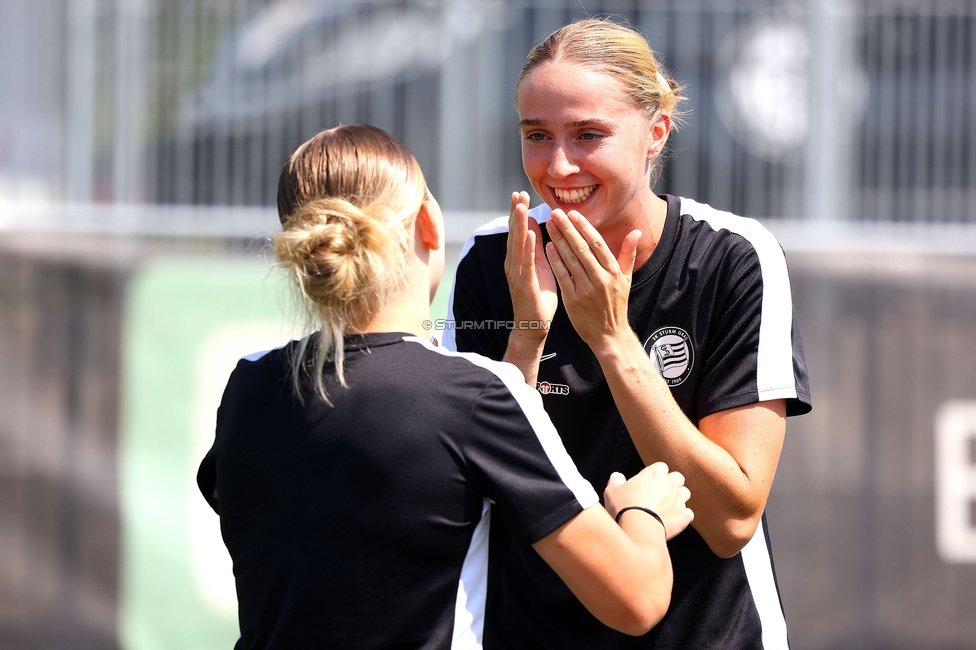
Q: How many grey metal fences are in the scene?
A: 1